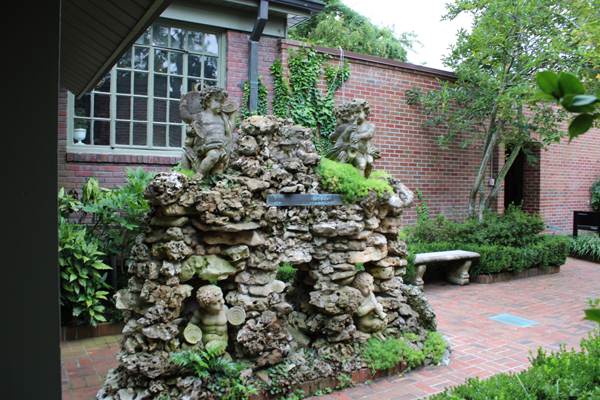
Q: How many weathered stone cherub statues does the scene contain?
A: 4